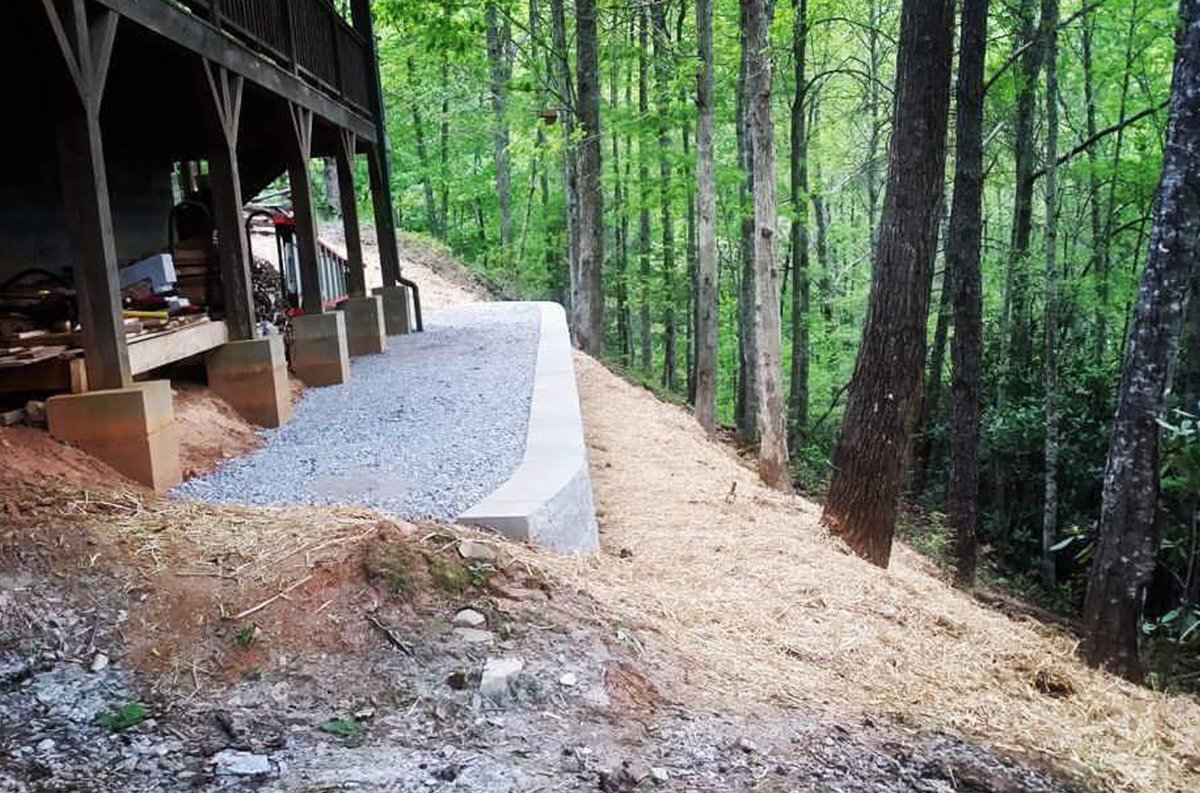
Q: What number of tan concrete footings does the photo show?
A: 5